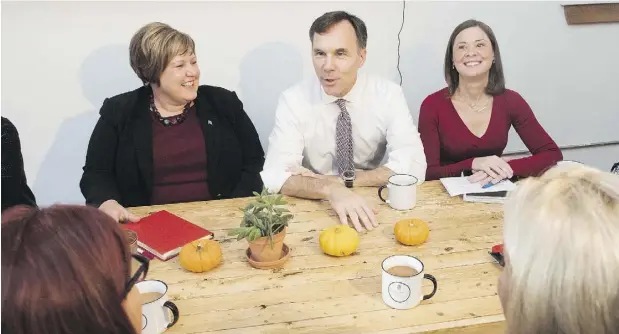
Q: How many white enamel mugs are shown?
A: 3